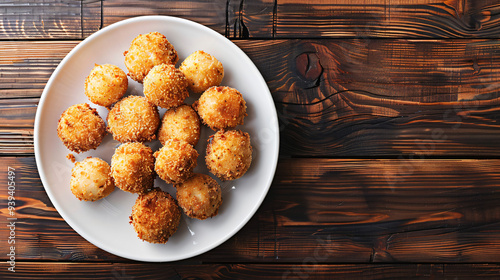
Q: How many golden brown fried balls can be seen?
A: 14